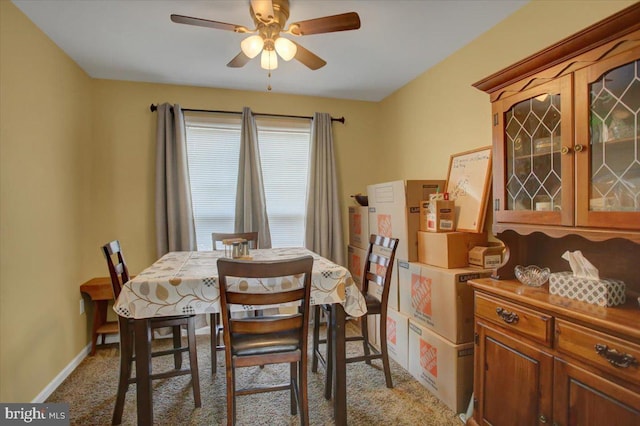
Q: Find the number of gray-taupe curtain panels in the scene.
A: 3